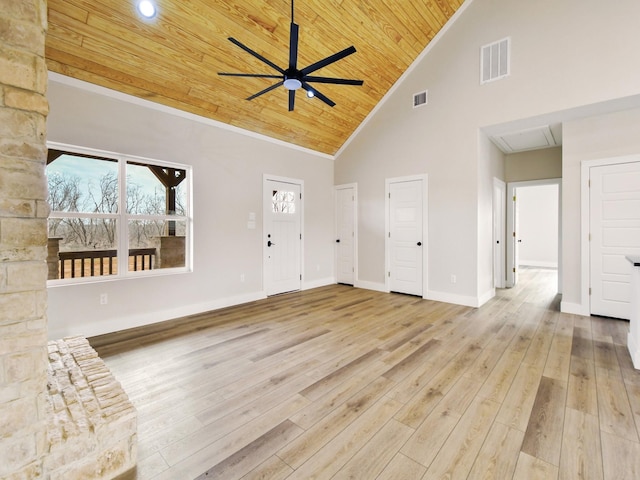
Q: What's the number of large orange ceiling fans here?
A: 0